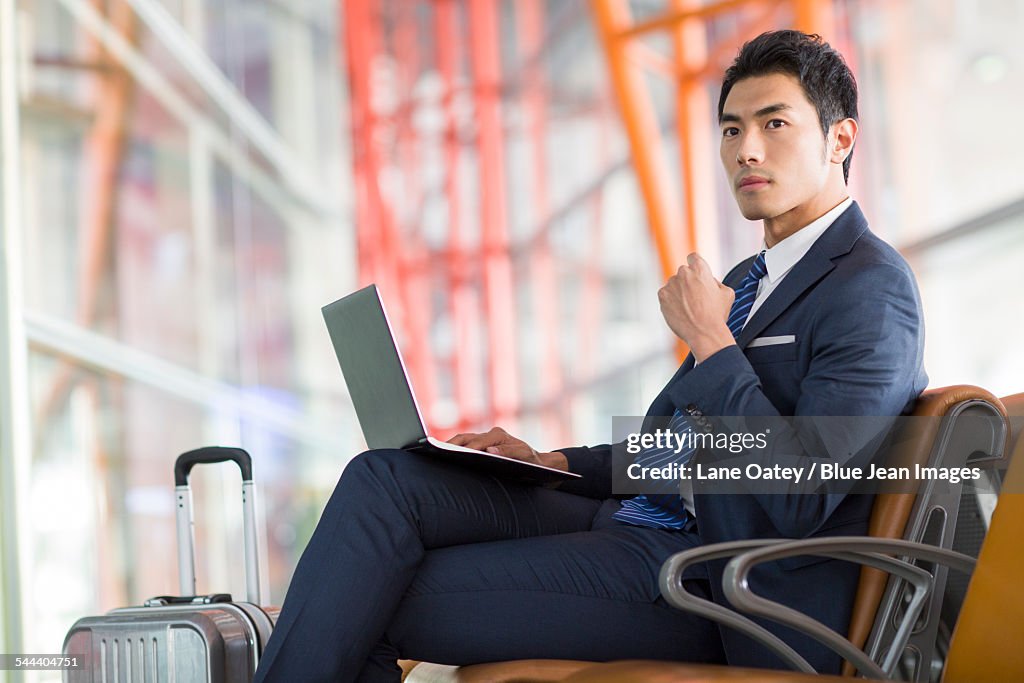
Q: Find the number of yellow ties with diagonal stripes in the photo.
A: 0